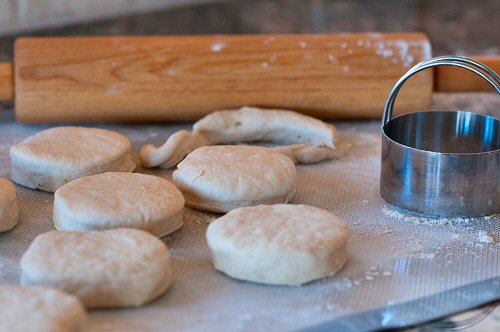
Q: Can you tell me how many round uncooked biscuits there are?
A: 7